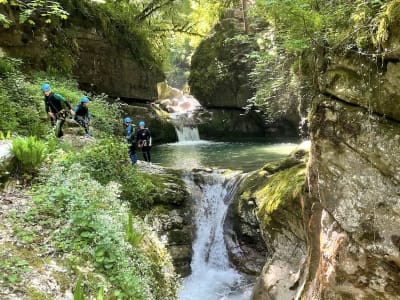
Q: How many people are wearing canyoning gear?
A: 4